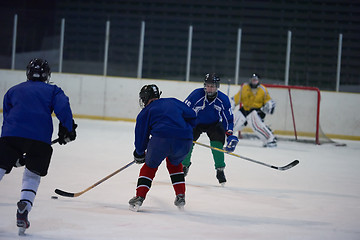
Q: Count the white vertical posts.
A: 8